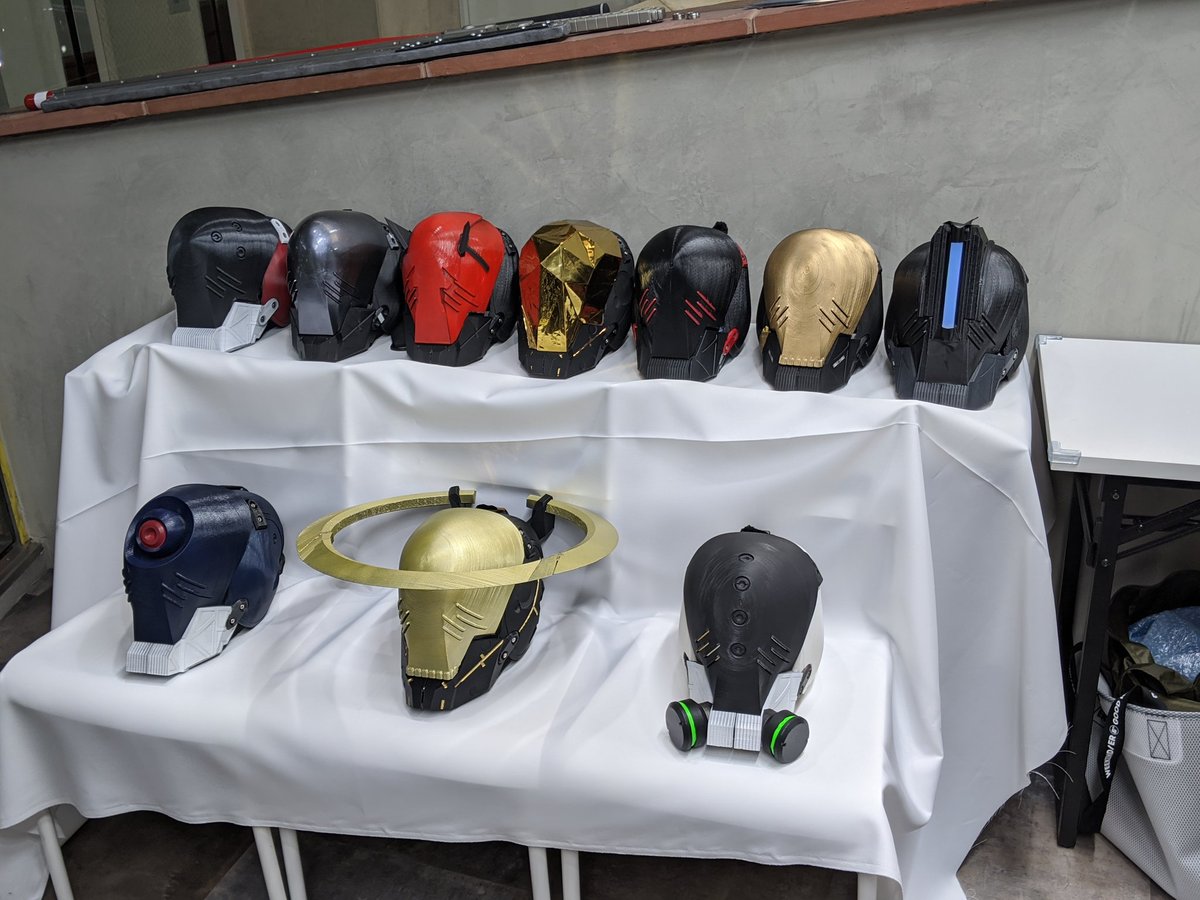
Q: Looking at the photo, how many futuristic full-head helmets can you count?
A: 10